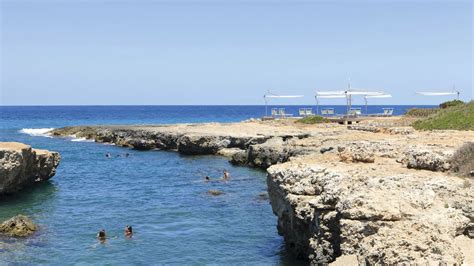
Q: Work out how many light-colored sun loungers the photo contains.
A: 10